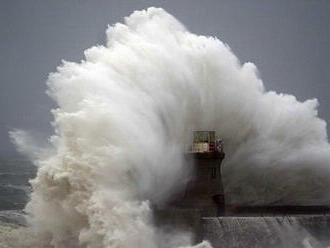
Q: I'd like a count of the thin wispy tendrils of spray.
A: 1